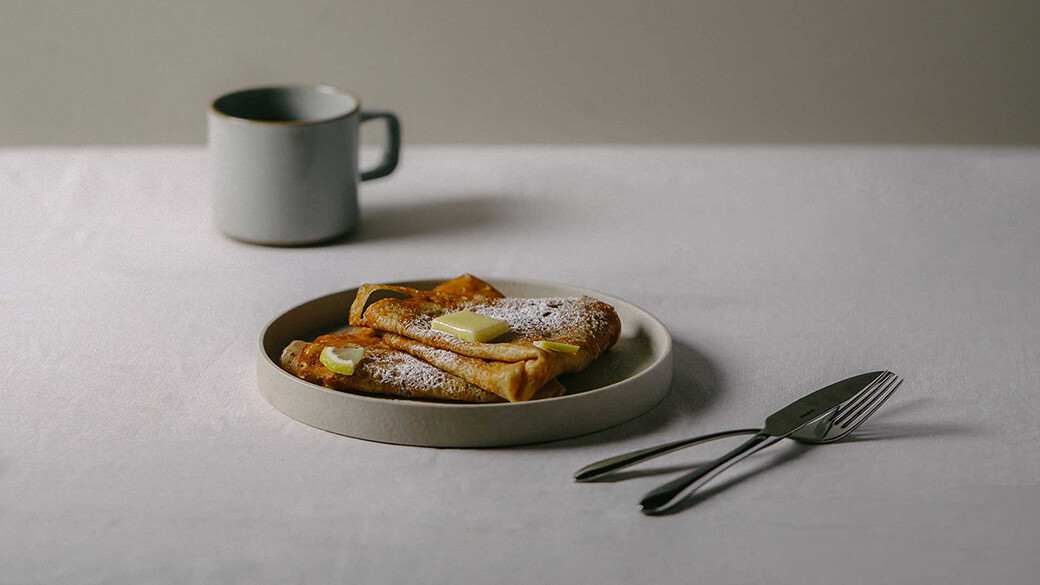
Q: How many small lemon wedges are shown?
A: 2